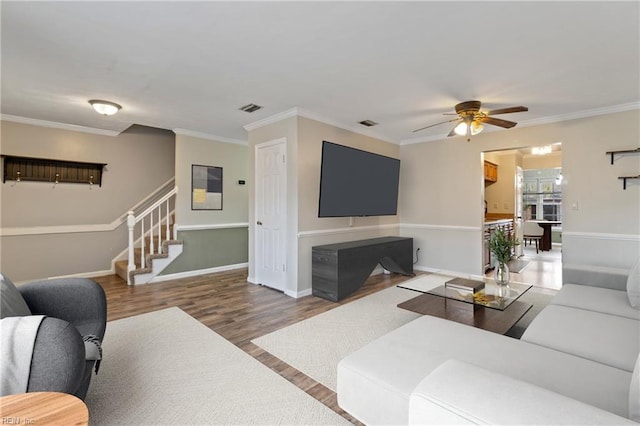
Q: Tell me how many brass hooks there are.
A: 3